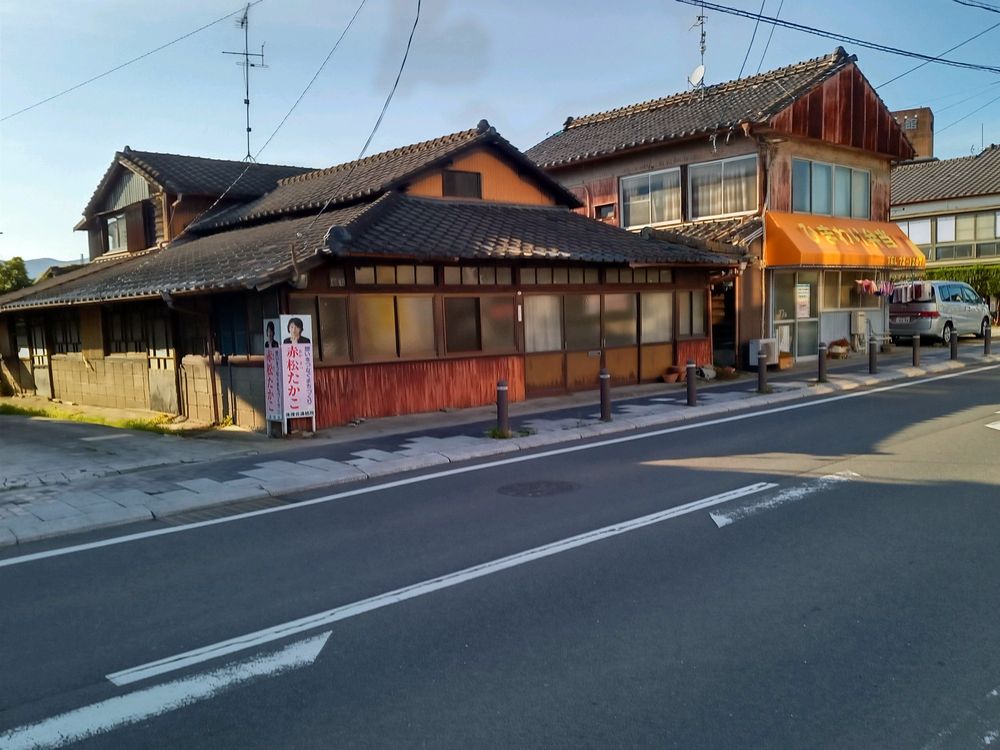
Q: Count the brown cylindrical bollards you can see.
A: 9